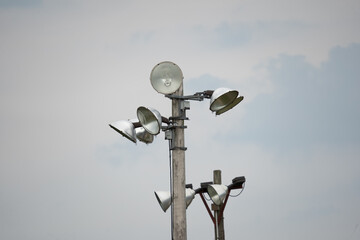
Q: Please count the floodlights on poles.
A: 9